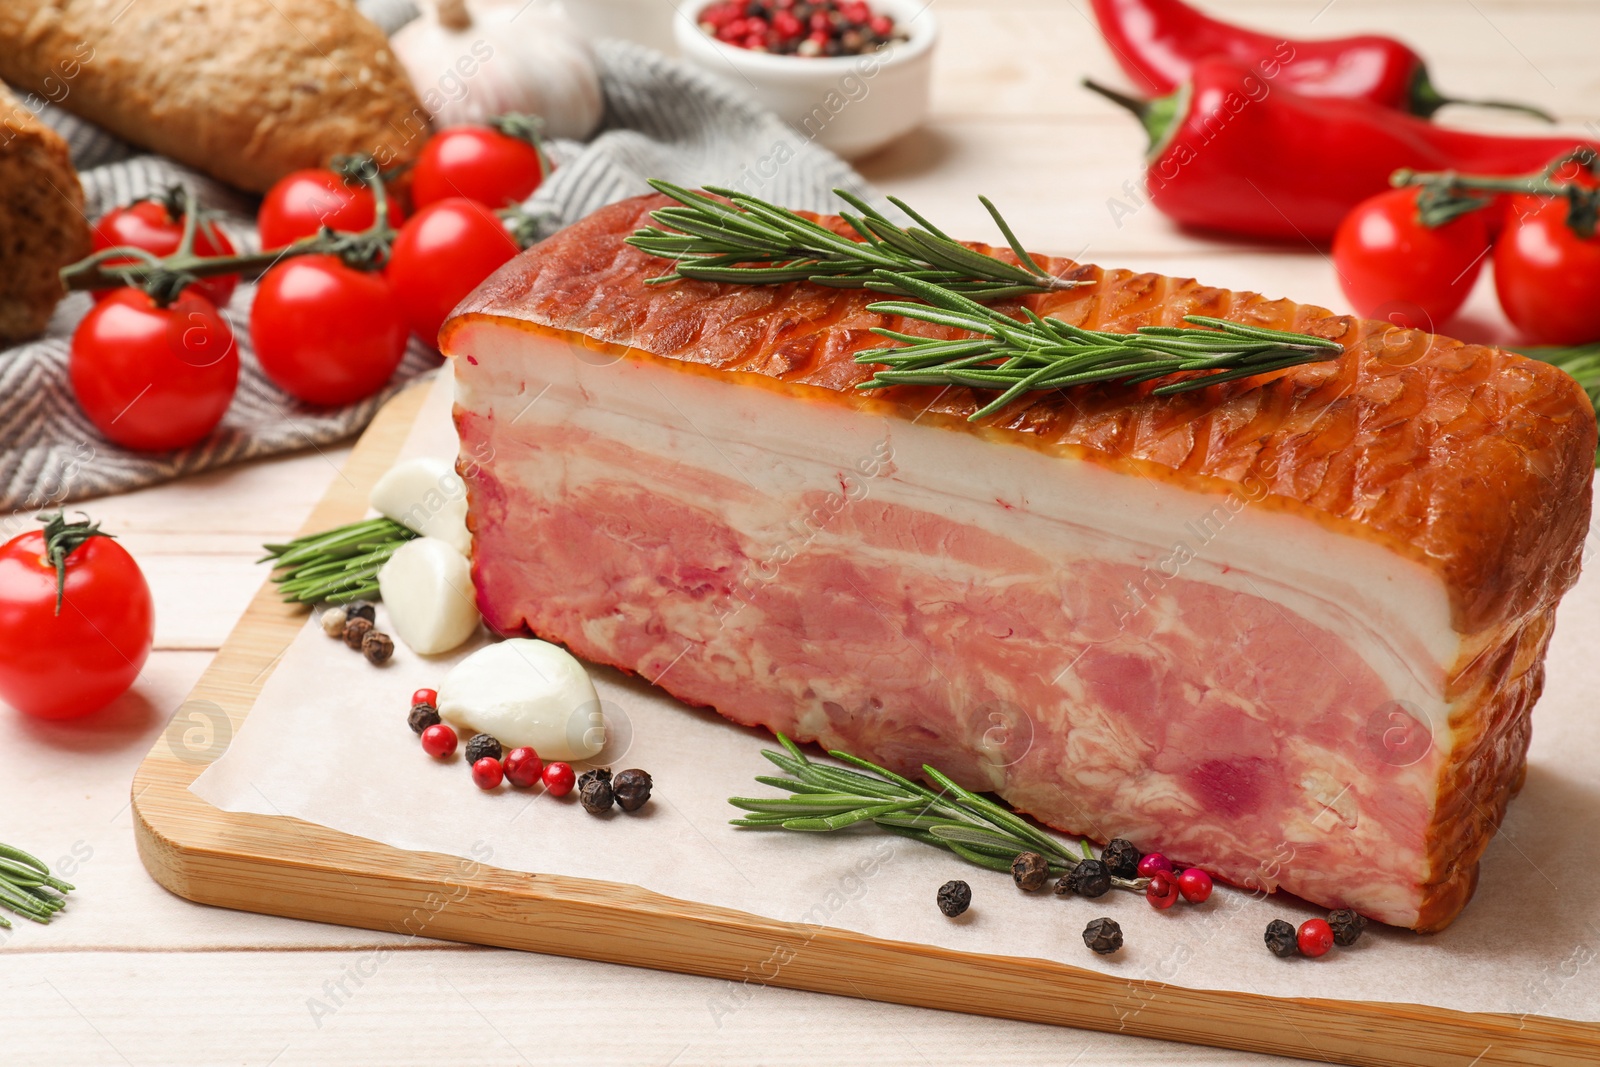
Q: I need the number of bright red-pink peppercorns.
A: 9